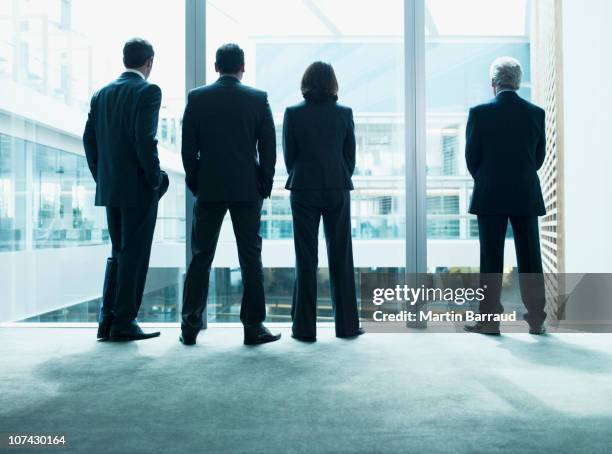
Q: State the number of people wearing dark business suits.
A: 4